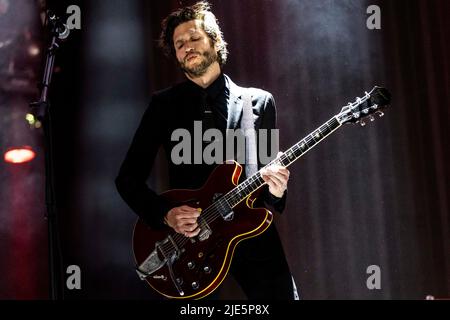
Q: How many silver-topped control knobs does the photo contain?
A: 4